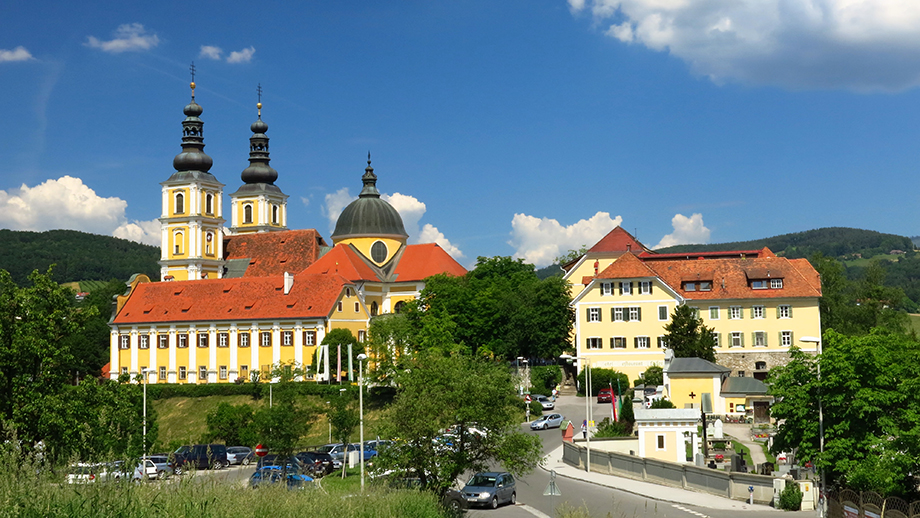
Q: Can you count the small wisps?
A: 4